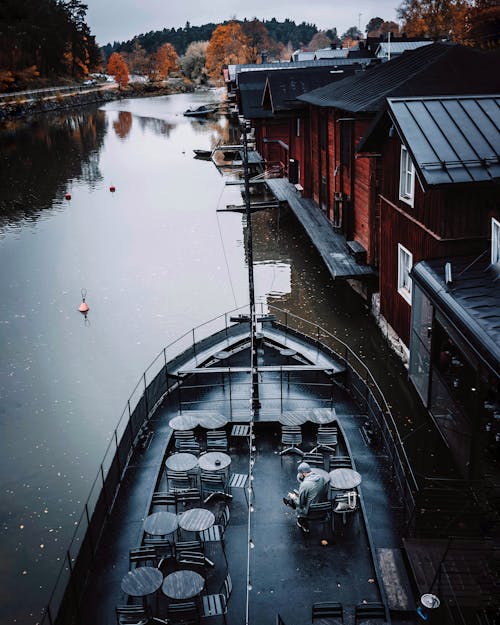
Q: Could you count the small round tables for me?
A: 12